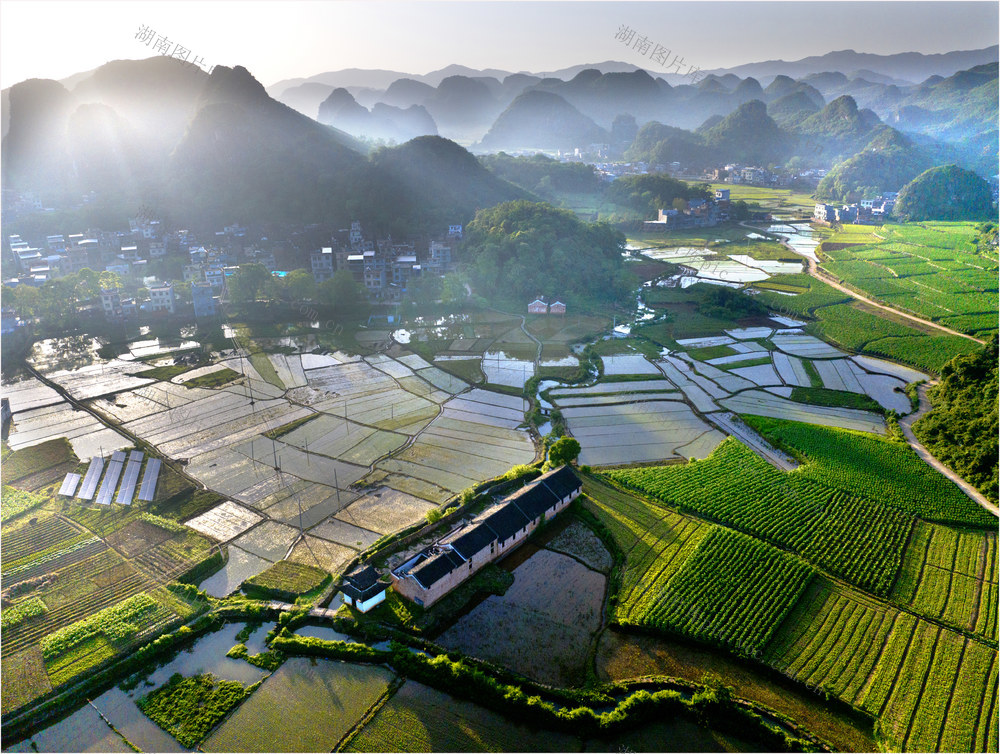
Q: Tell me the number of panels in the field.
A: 5